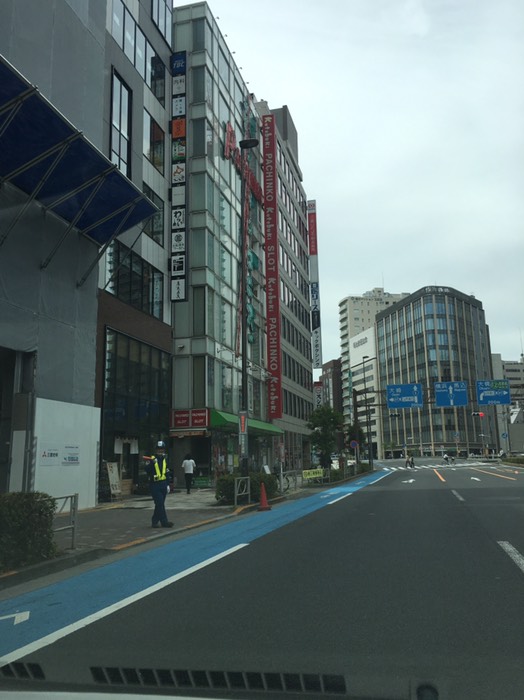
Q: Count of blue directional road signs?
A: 3